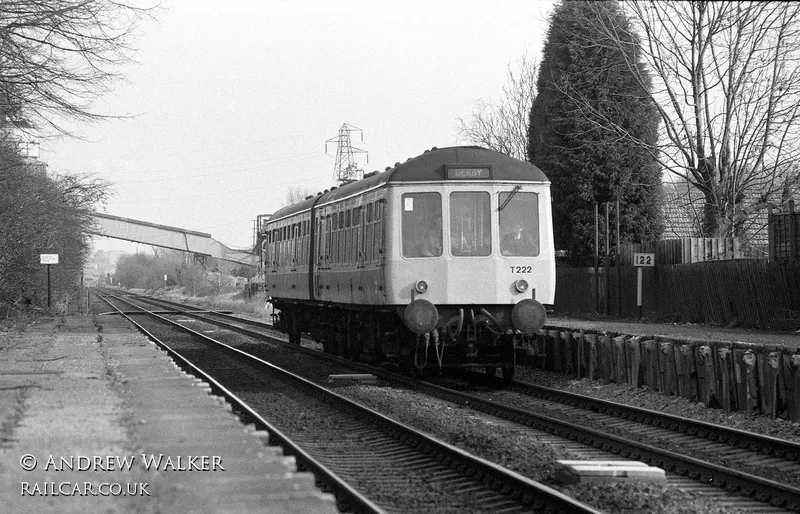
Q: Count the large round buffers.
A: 2